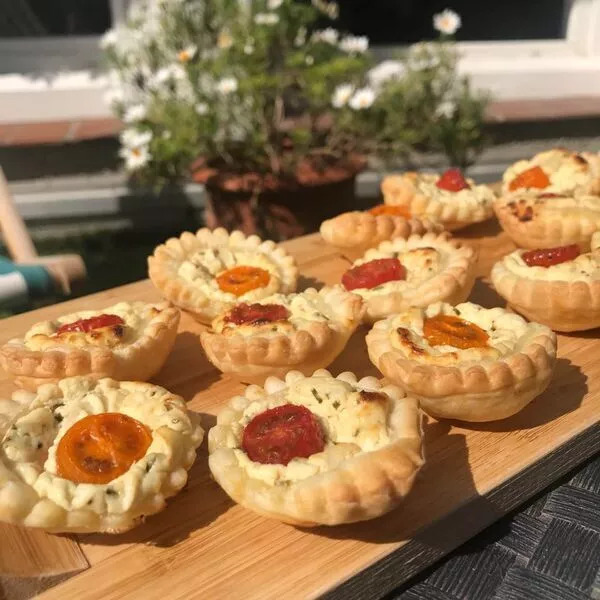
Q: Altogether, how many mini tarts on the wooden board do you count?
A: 12